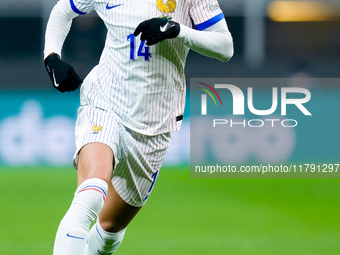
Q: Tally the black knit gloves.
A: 2